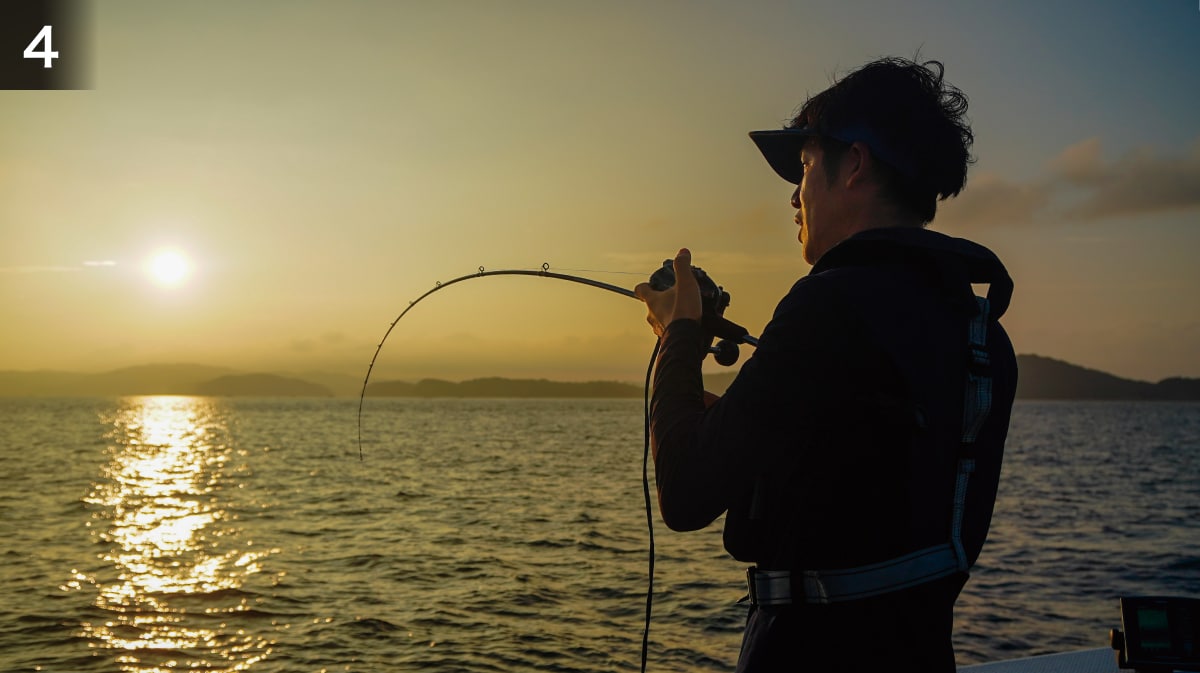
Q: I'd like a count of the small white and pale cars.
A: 0